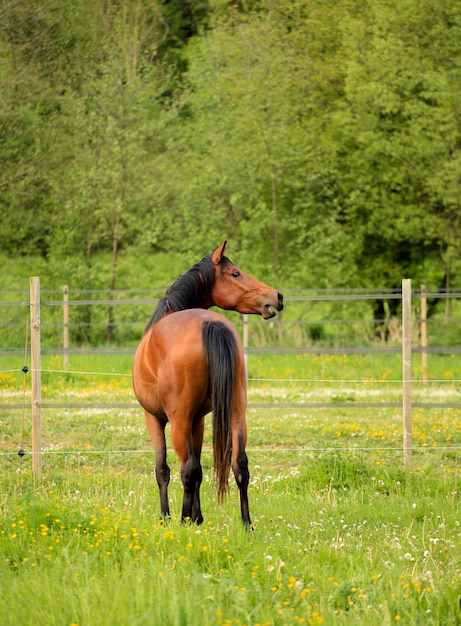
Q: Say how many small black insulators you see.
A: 2